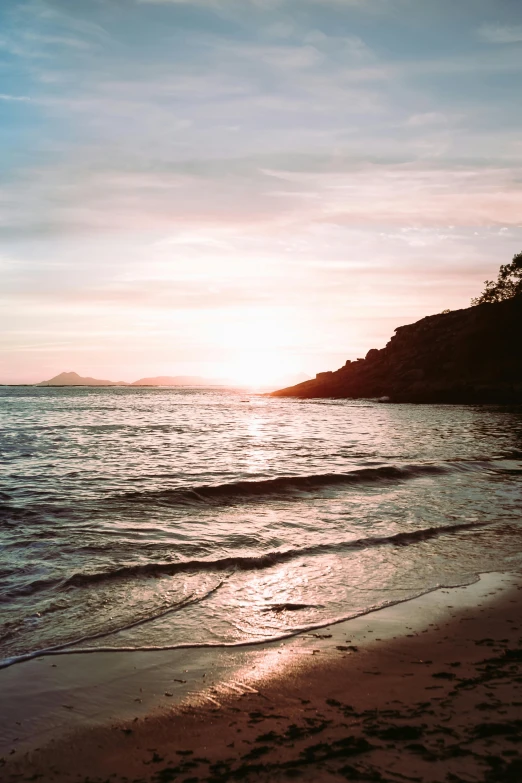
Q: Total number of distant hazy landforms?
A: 2